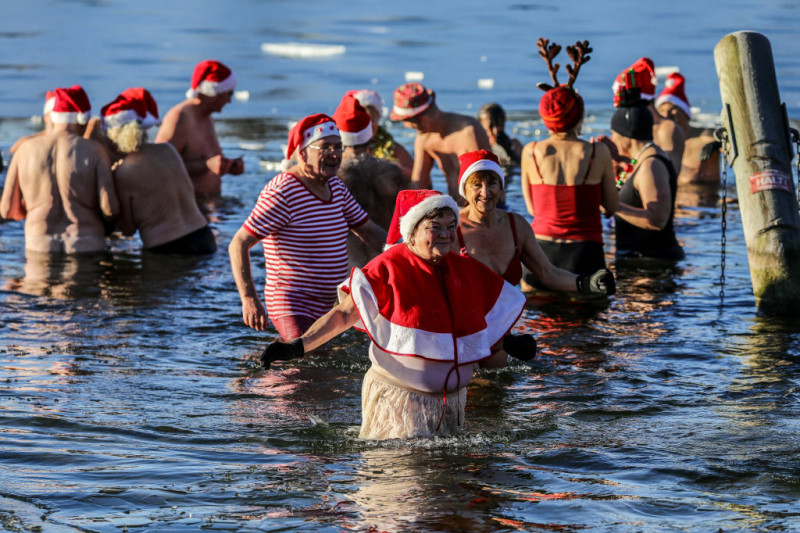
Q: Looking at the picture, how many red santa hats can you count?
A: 11